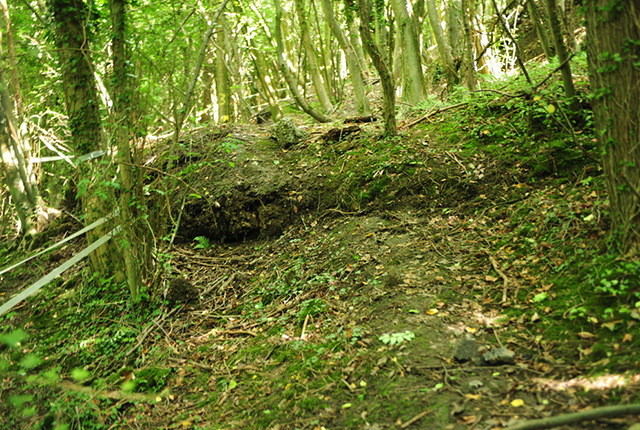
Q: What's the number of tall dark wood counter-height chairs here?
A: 0